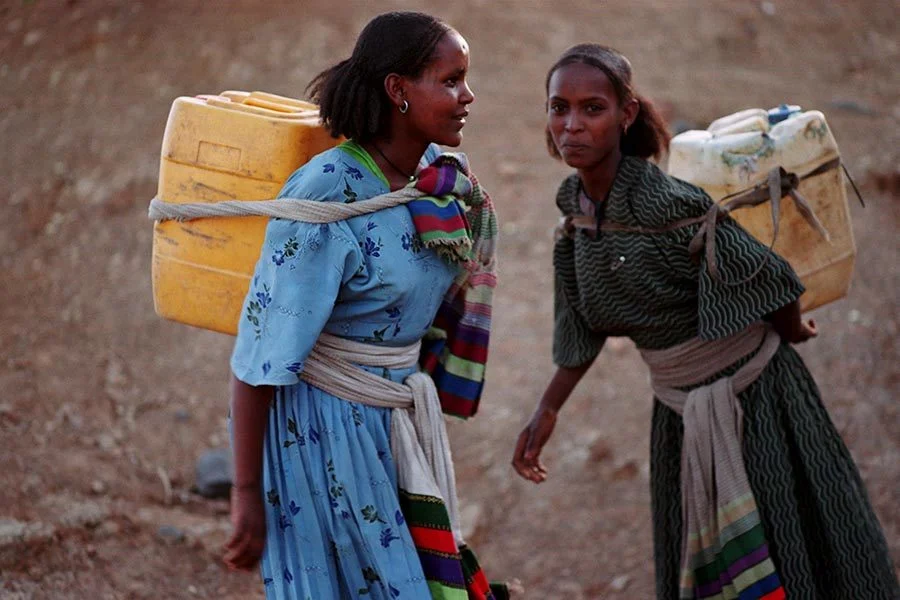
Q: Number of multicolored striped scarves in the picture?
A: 3